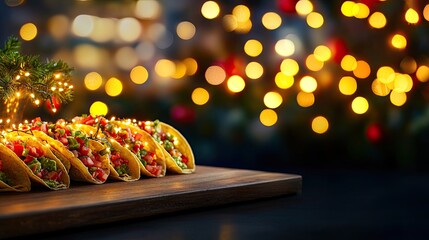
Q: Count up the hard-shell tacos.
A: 6